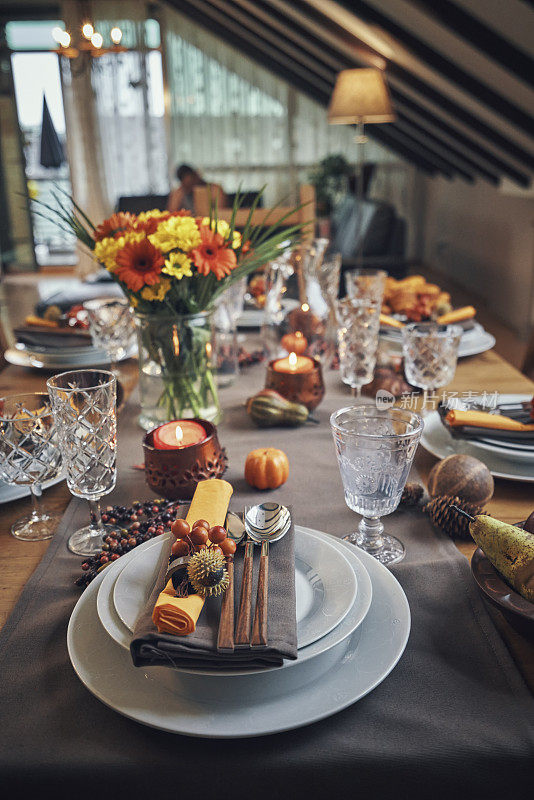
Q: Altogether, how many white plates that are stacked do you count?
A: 3